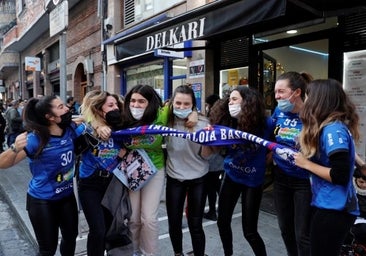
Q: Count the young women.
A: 7